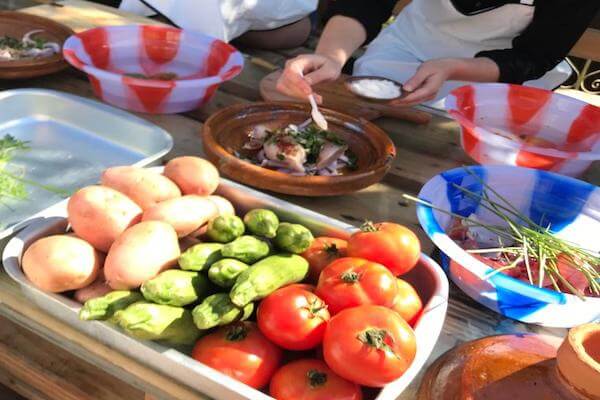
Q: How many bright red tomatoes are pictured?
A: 8